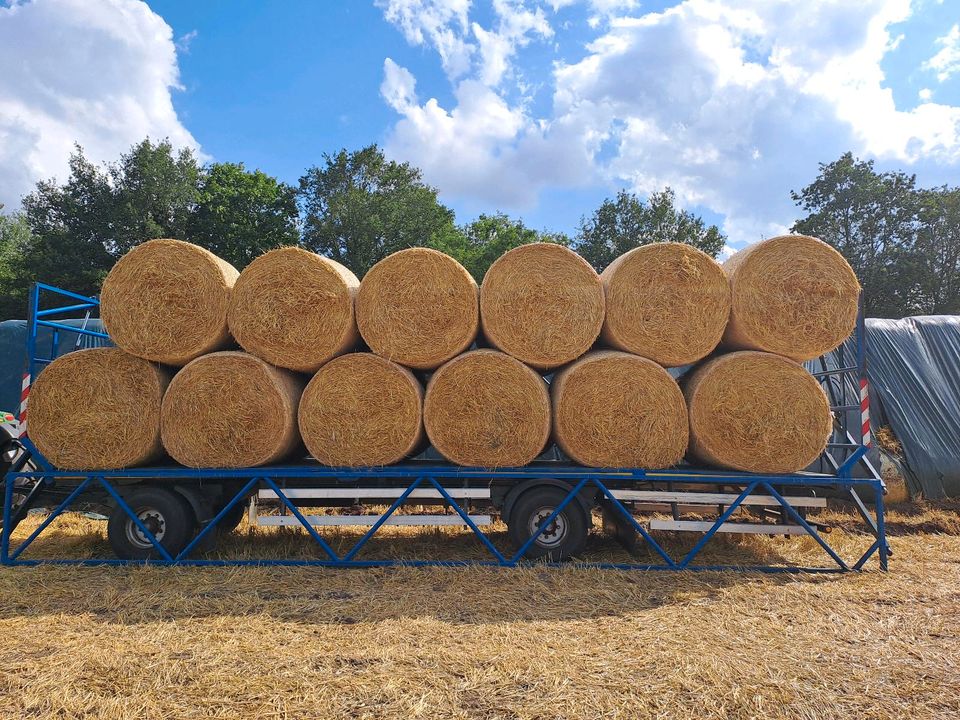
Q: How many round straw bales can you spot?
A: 12